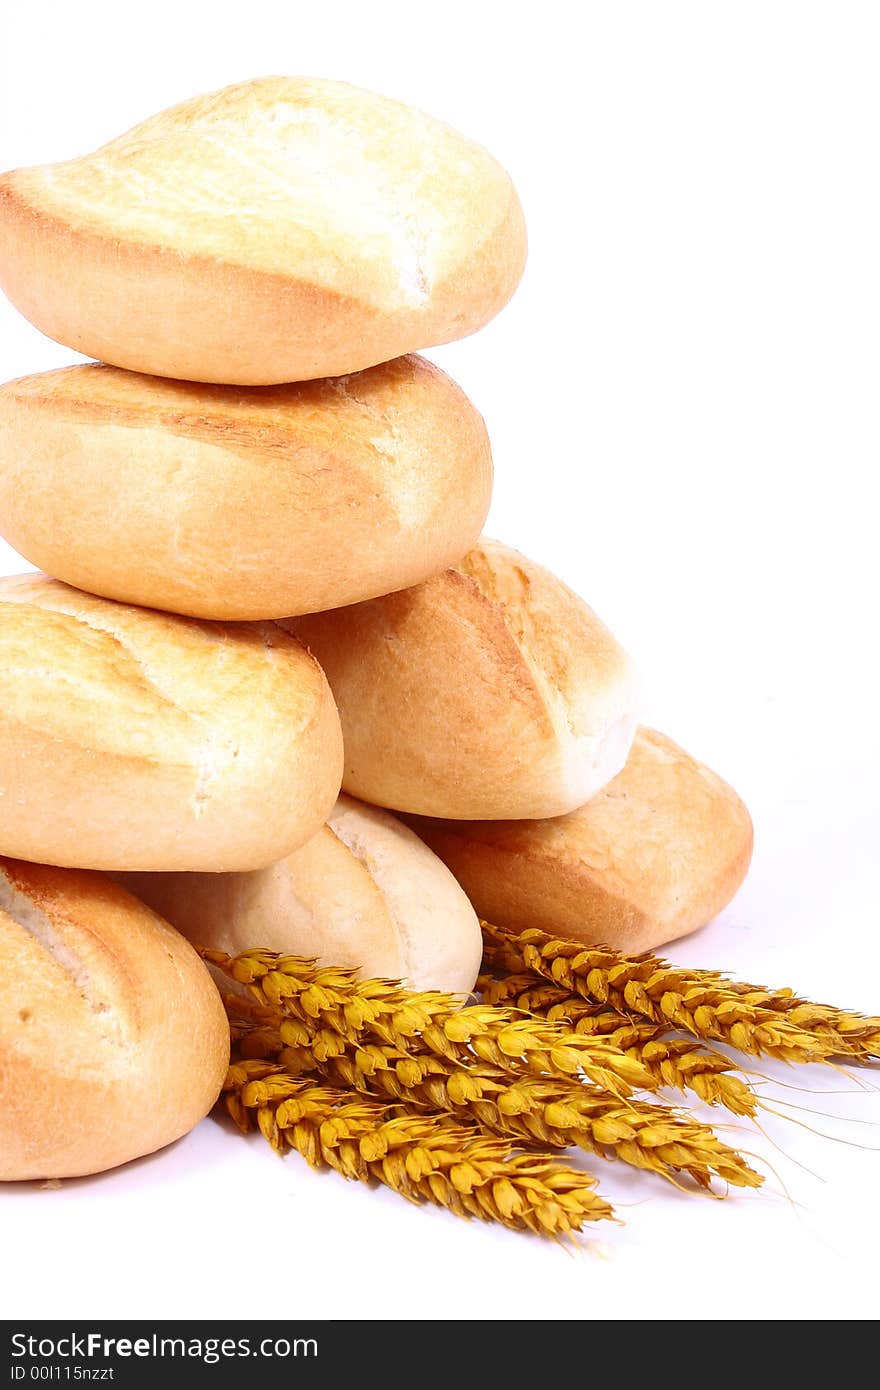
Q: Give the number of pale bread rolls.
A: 7